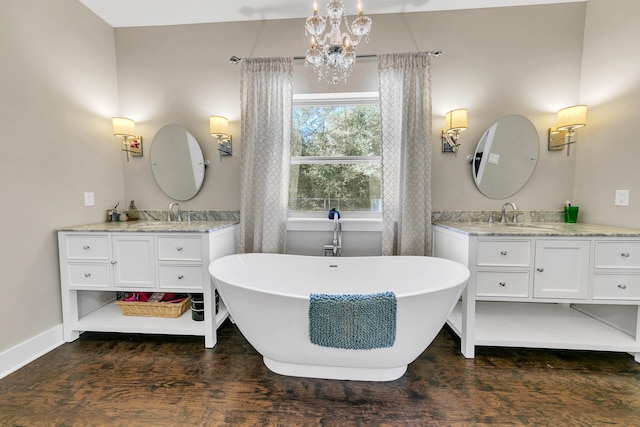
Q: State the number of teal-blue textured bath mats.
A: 1